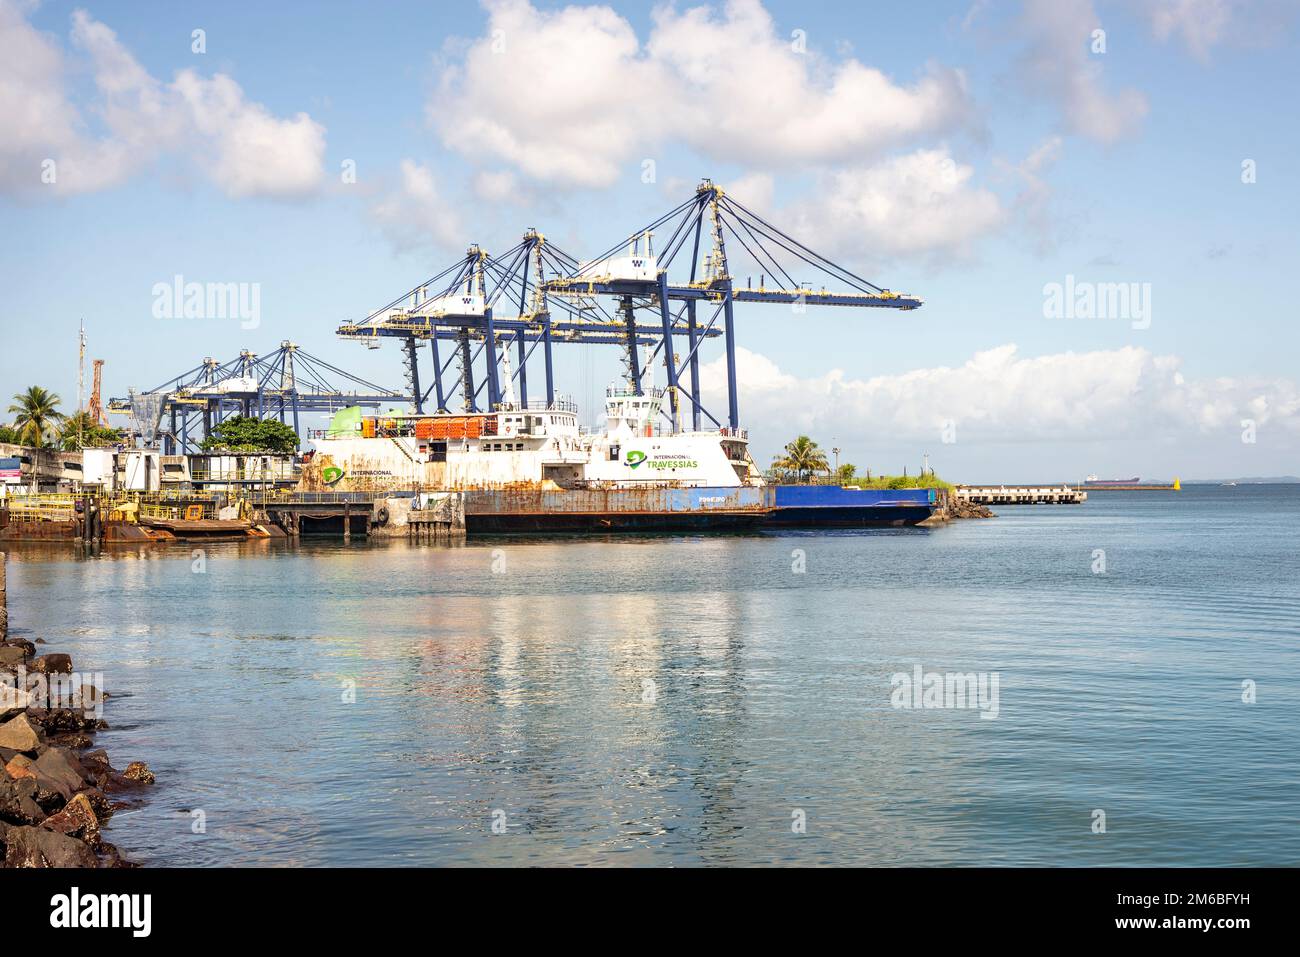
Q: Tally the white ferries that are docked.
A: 2